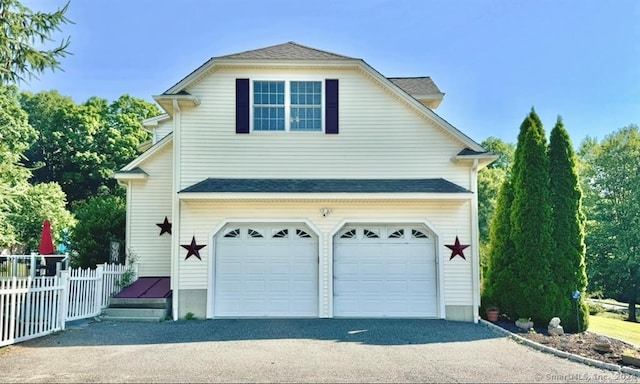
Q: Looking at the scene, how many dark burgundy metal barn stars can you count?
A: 3